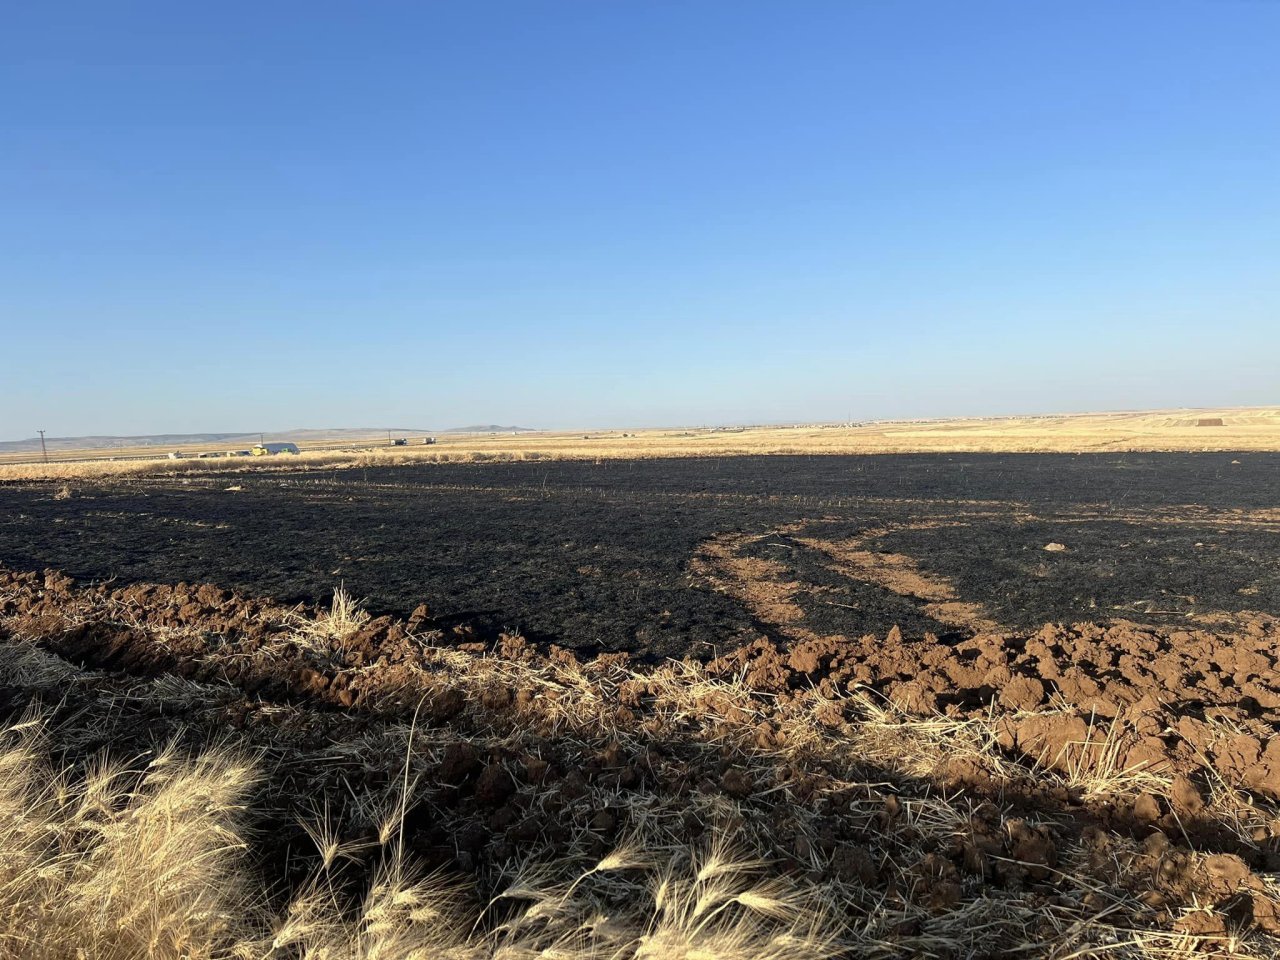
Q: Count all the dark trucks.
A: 2